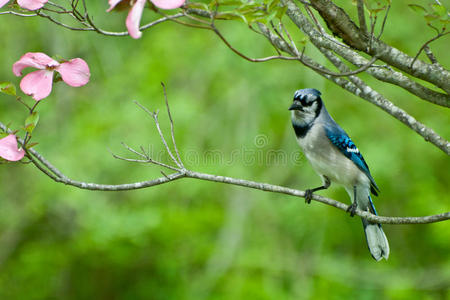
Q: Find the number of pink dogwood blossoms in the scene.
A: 4